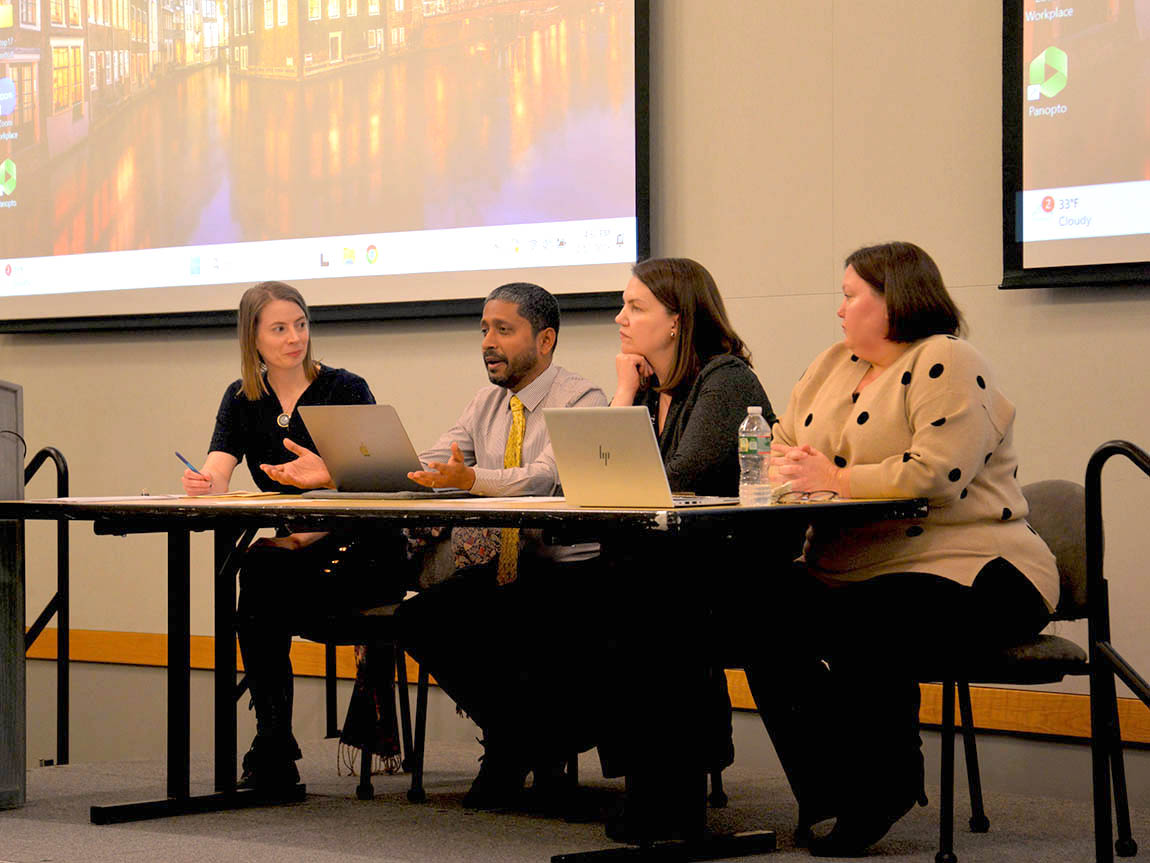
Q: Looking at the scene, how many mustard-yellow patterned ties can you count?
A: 1